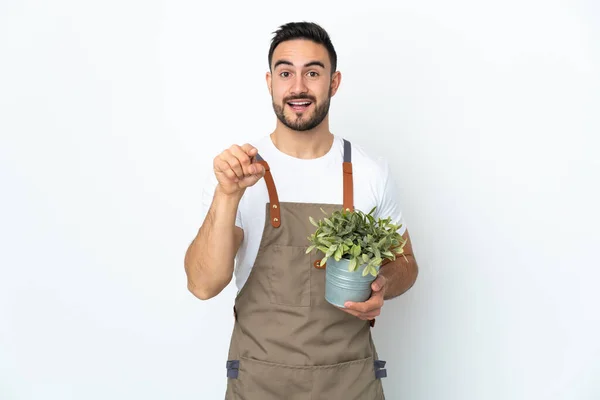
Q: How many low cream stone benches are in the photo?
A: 0